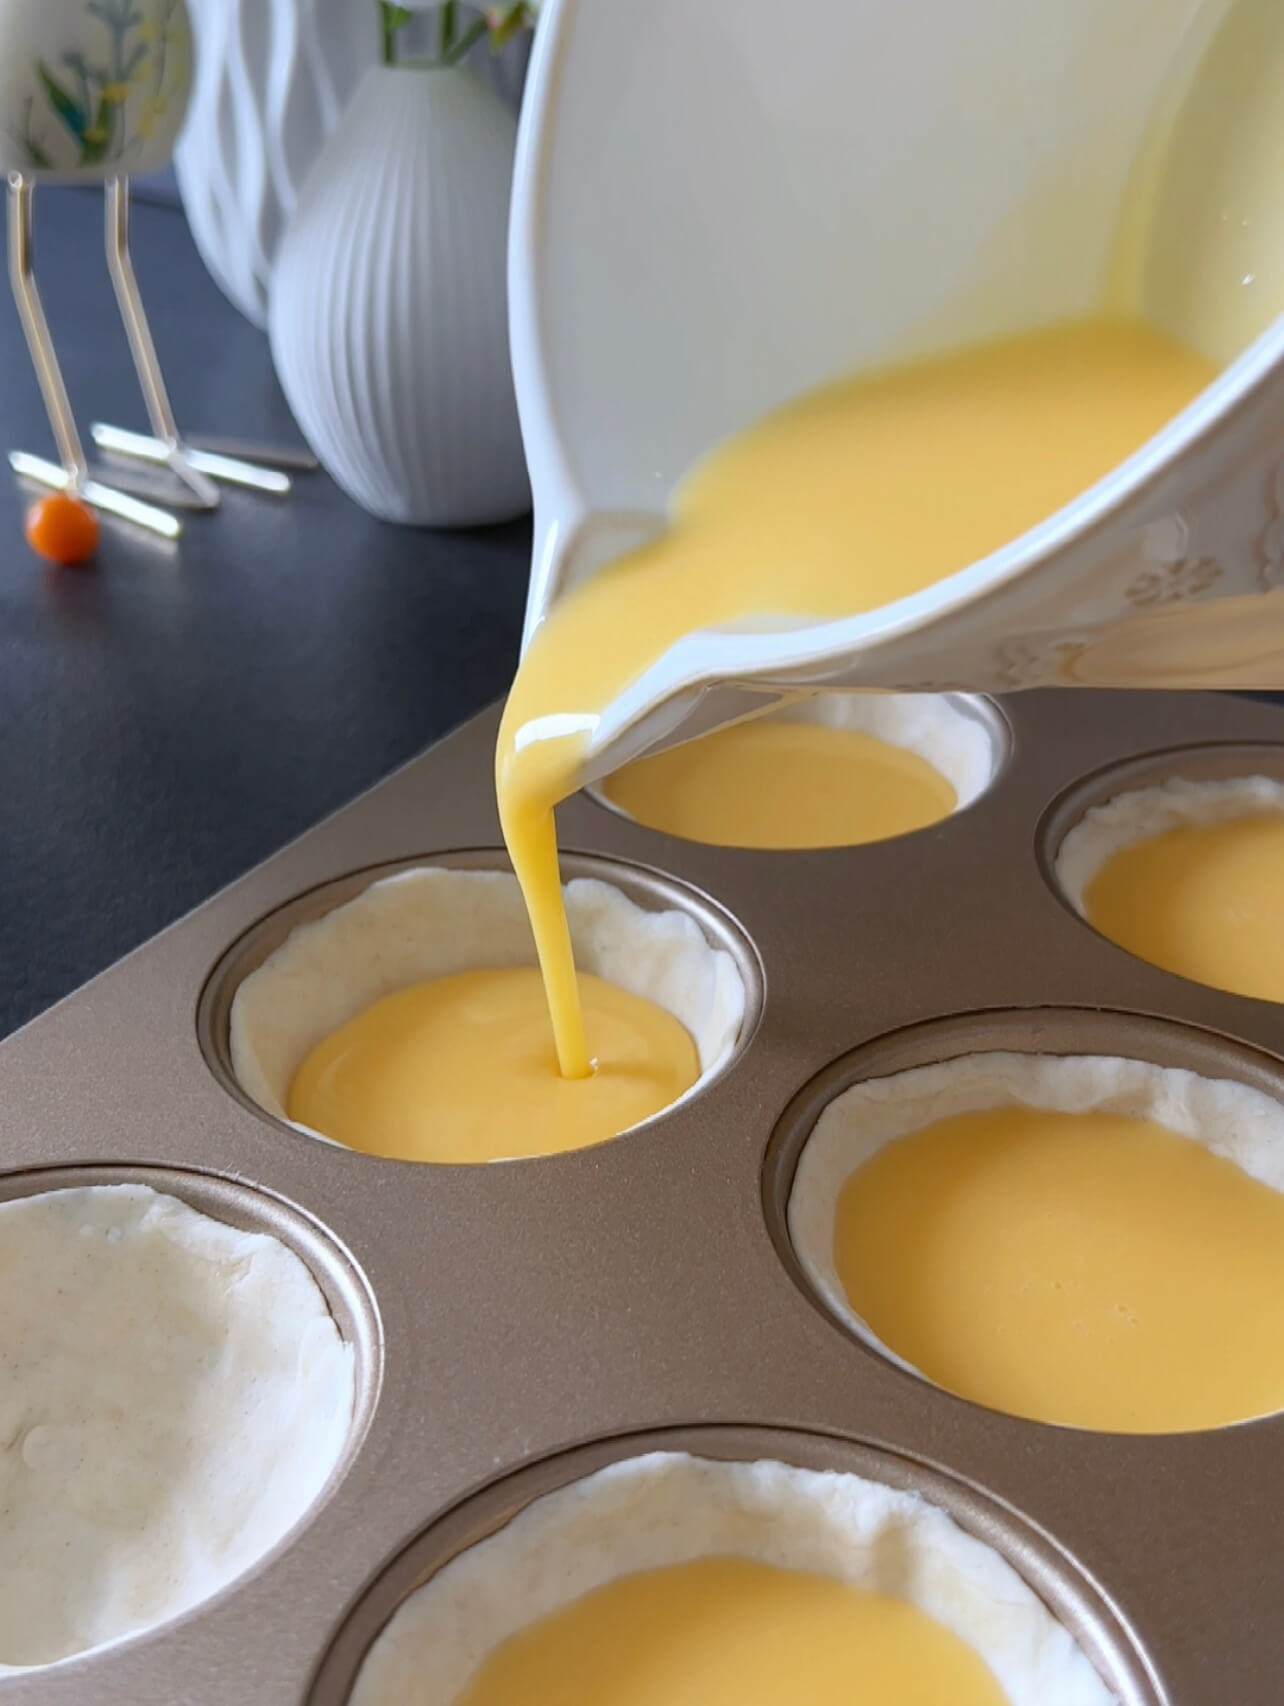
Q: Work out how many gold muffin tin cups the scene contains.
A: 6